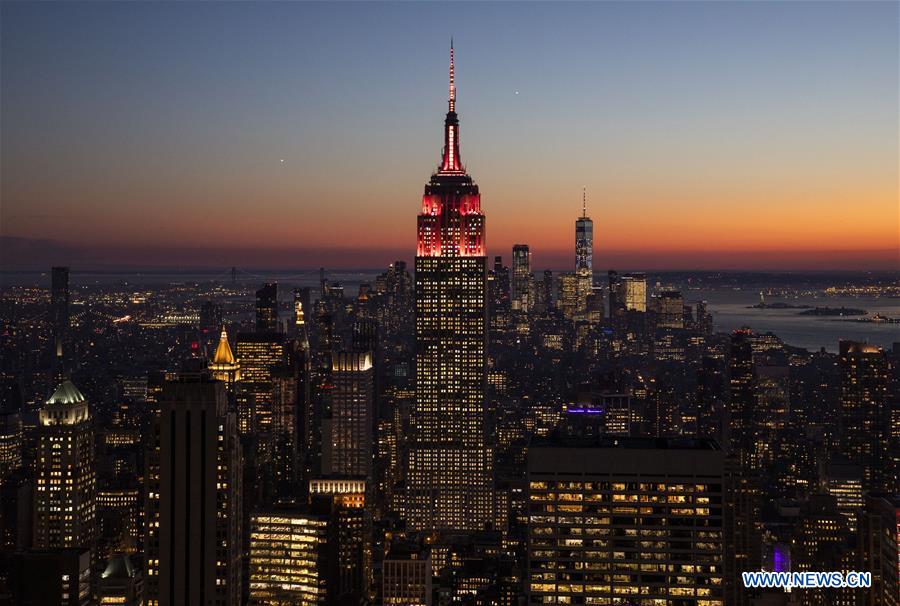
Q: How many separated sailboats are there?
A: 0